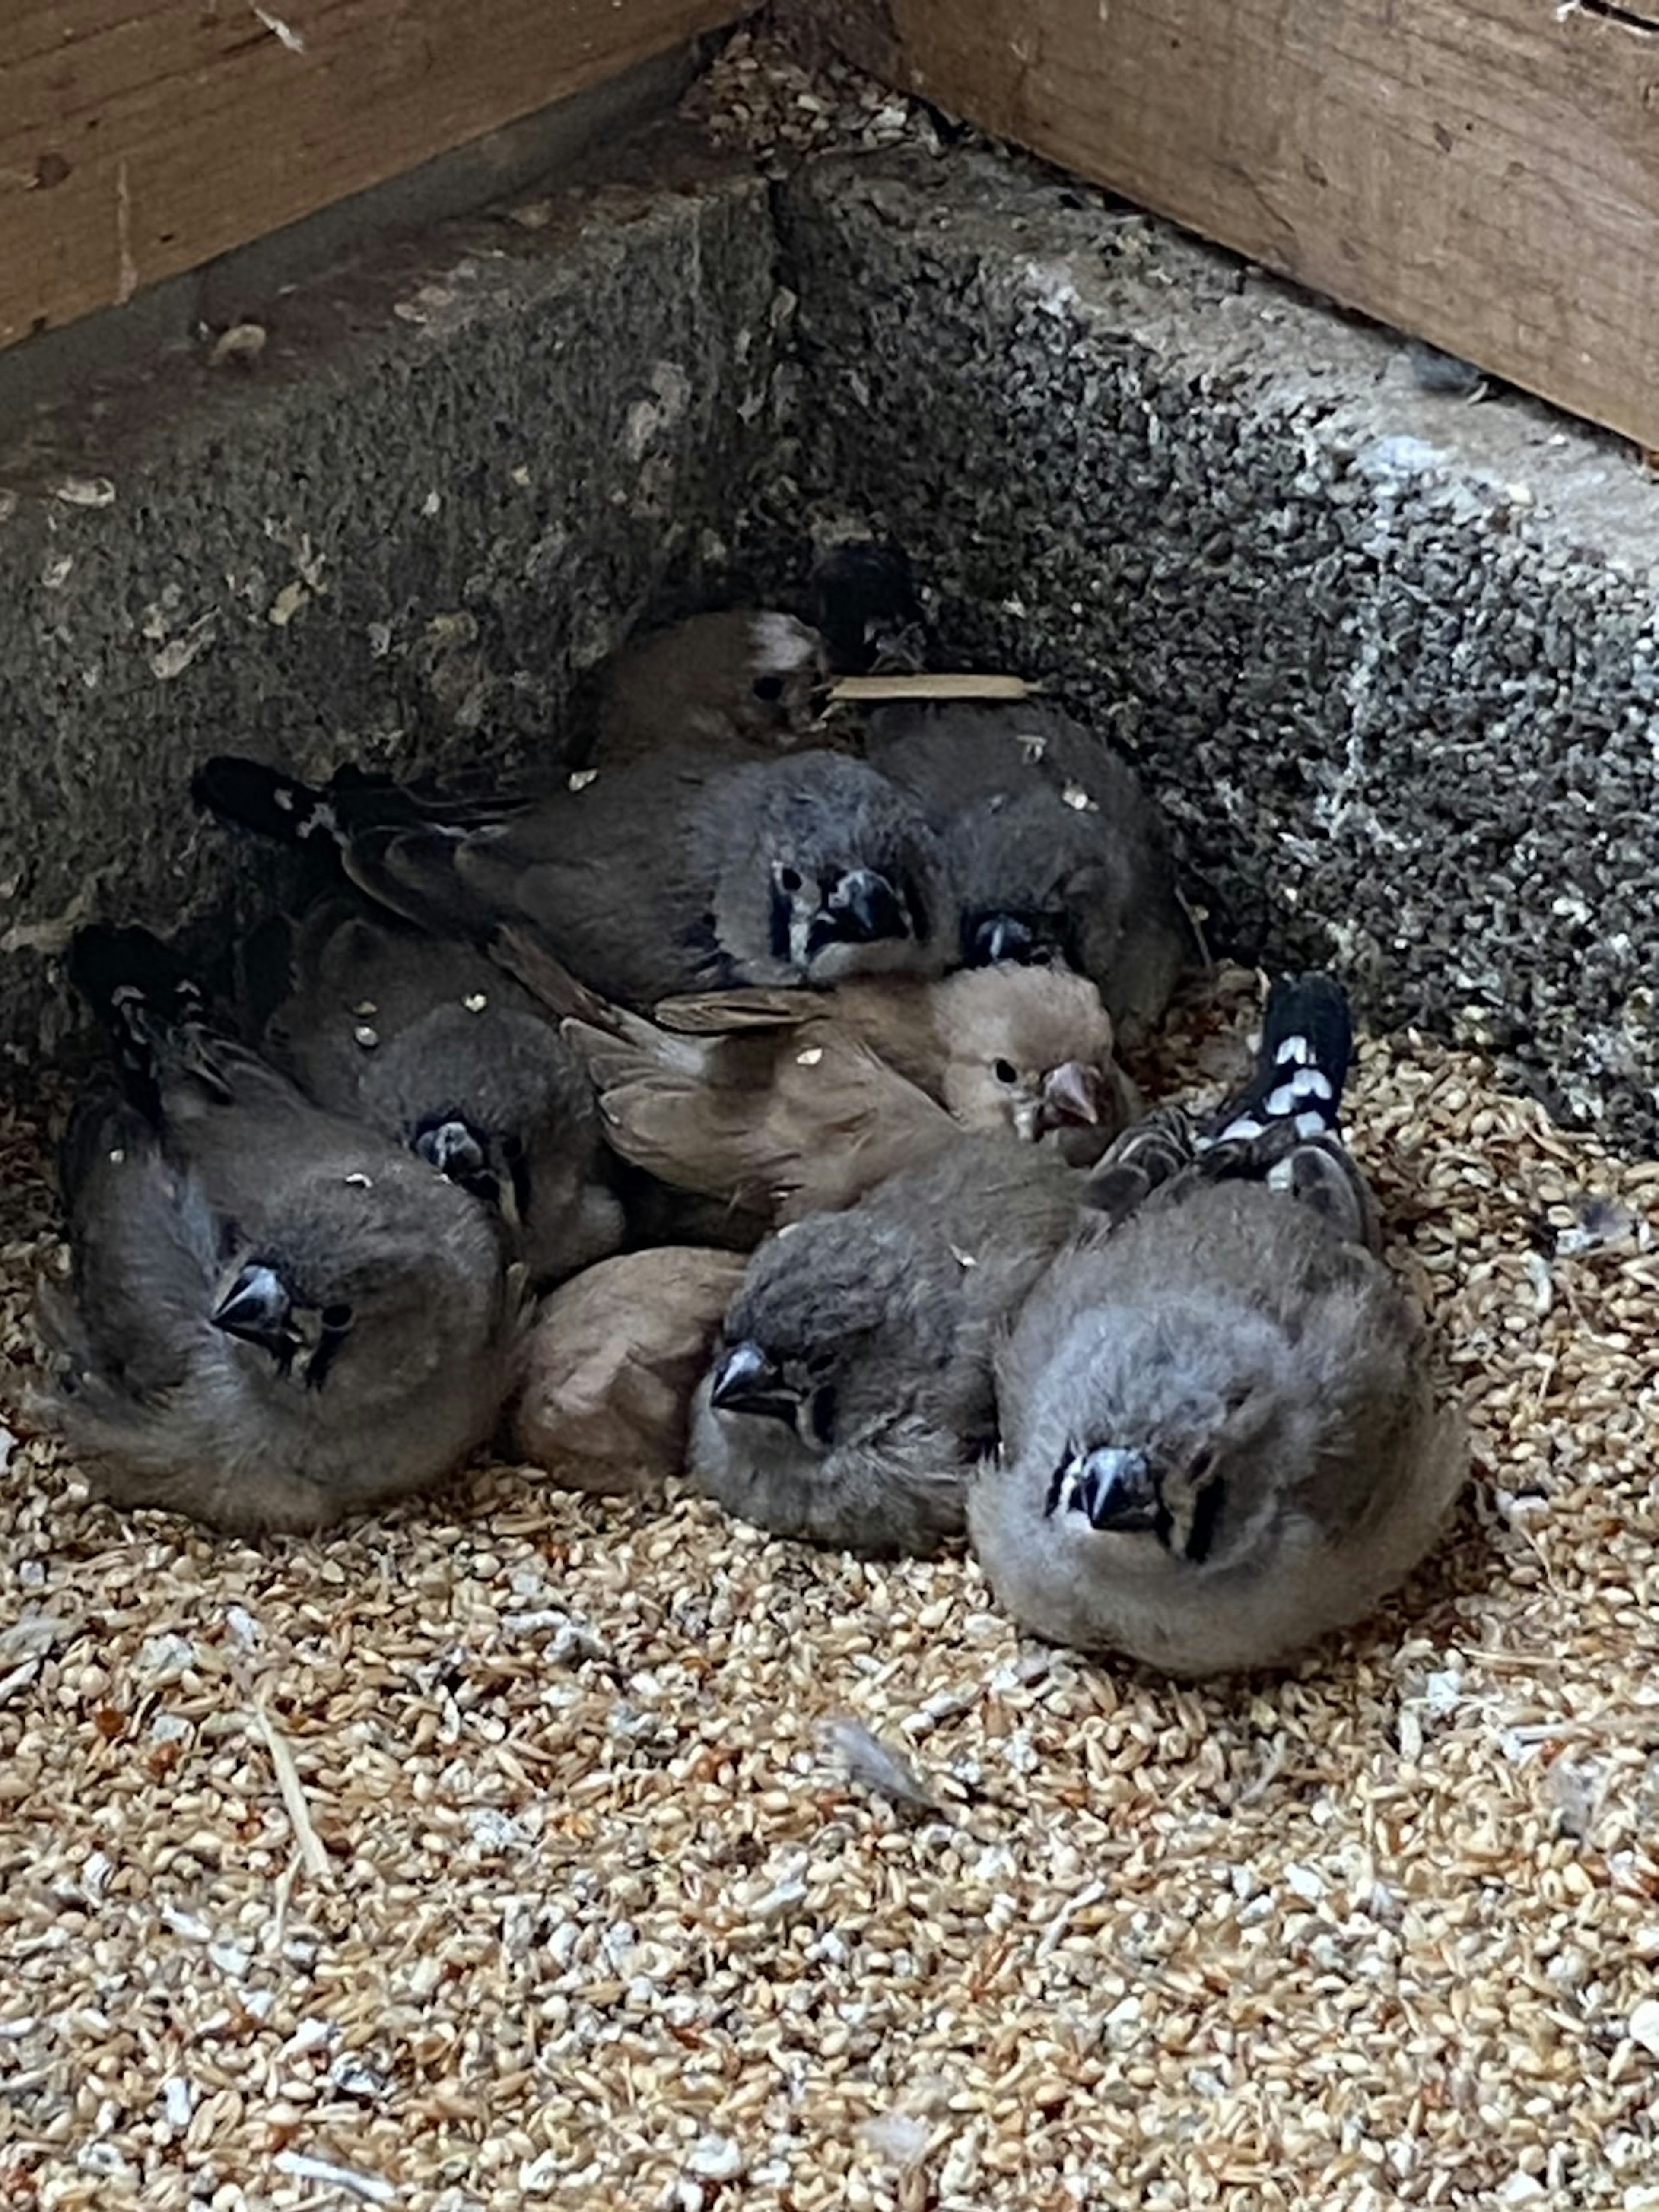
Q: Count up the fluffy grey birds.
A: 6